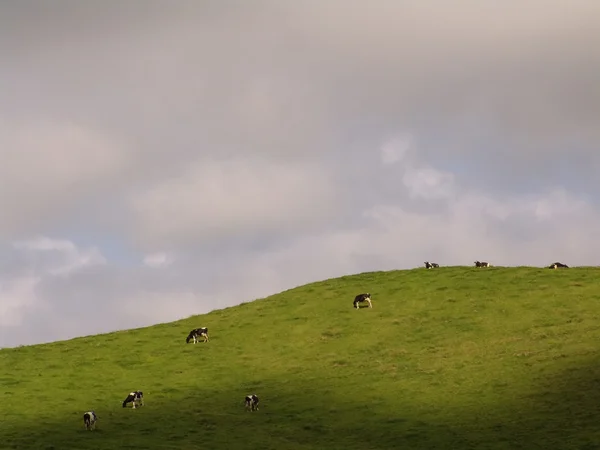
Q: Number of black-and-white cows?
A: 8